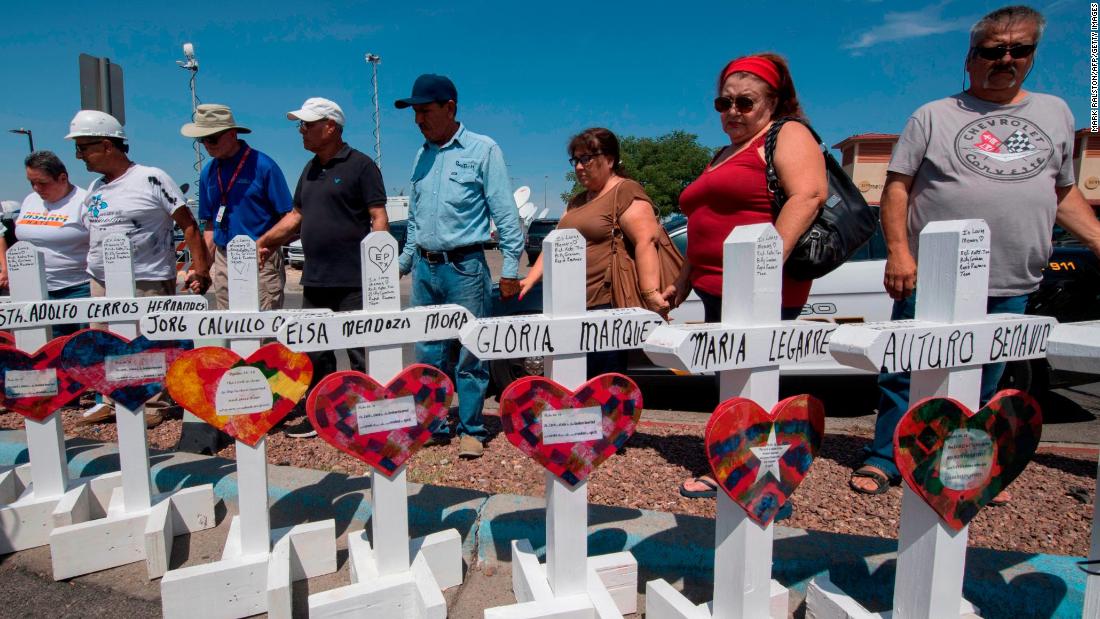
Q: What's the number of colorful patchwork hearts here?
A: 7